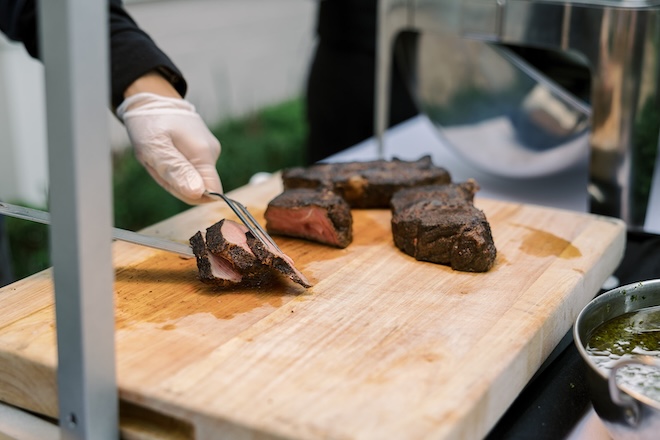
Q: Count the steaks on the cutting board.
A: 3